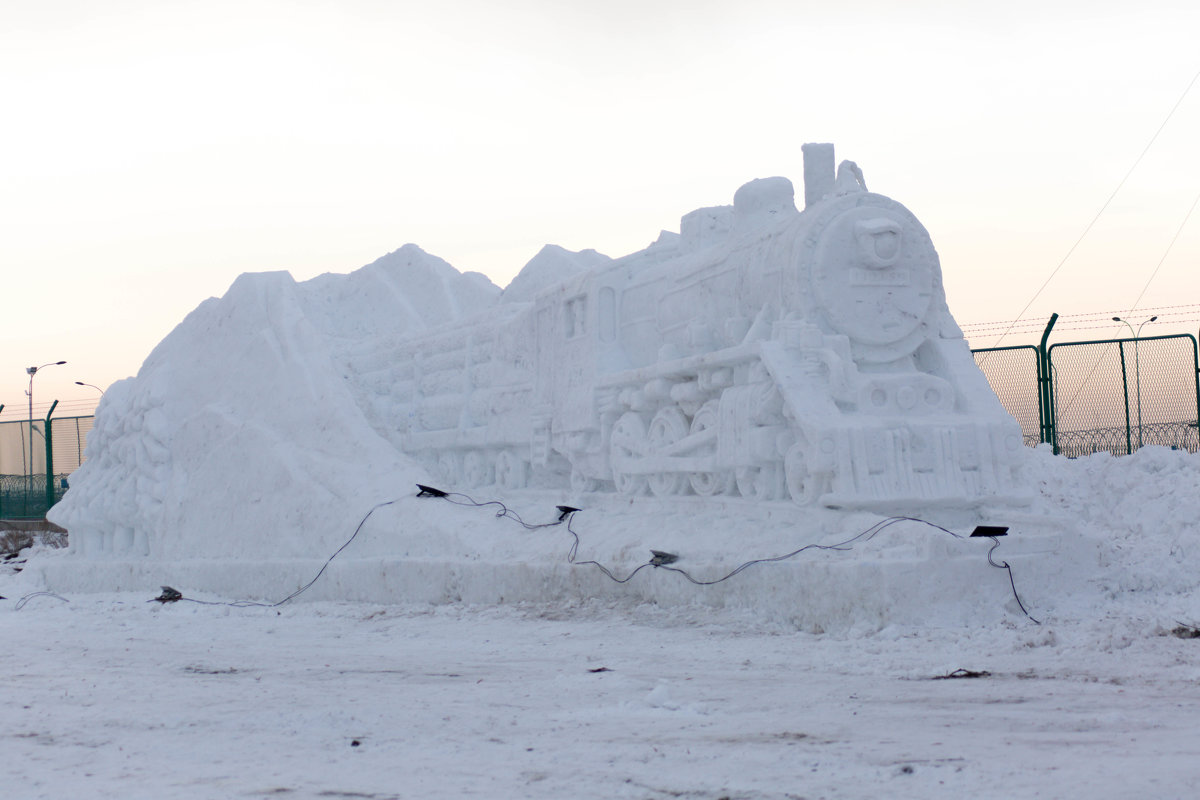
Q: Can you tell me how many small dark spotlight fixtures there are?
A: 5